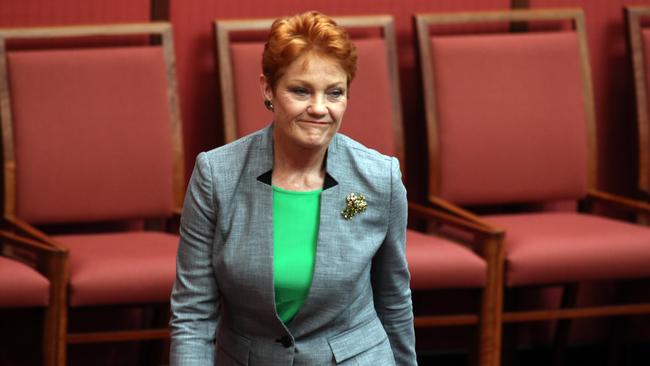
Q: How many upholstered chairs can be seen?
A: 5